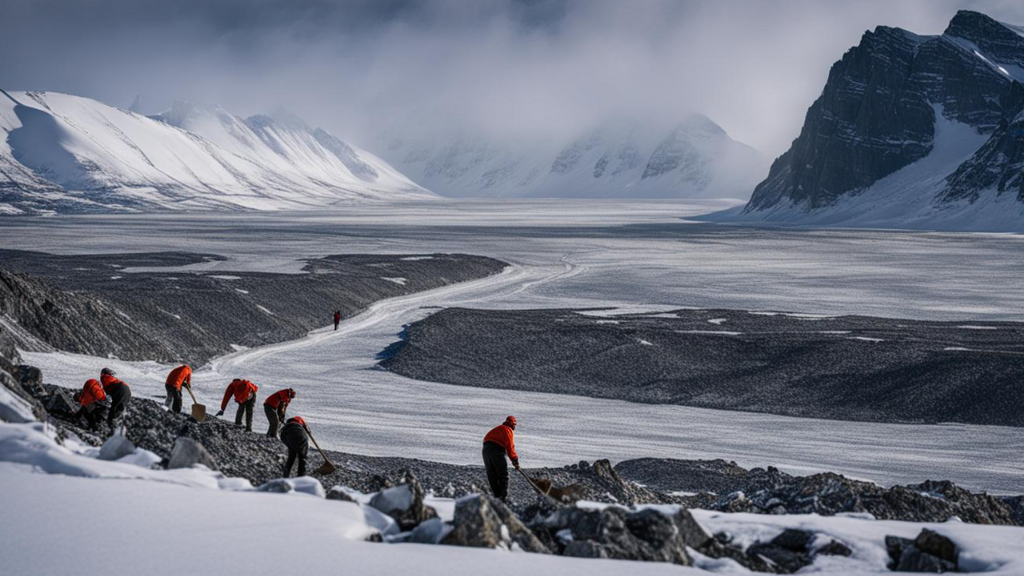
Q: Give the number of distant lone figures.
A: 1